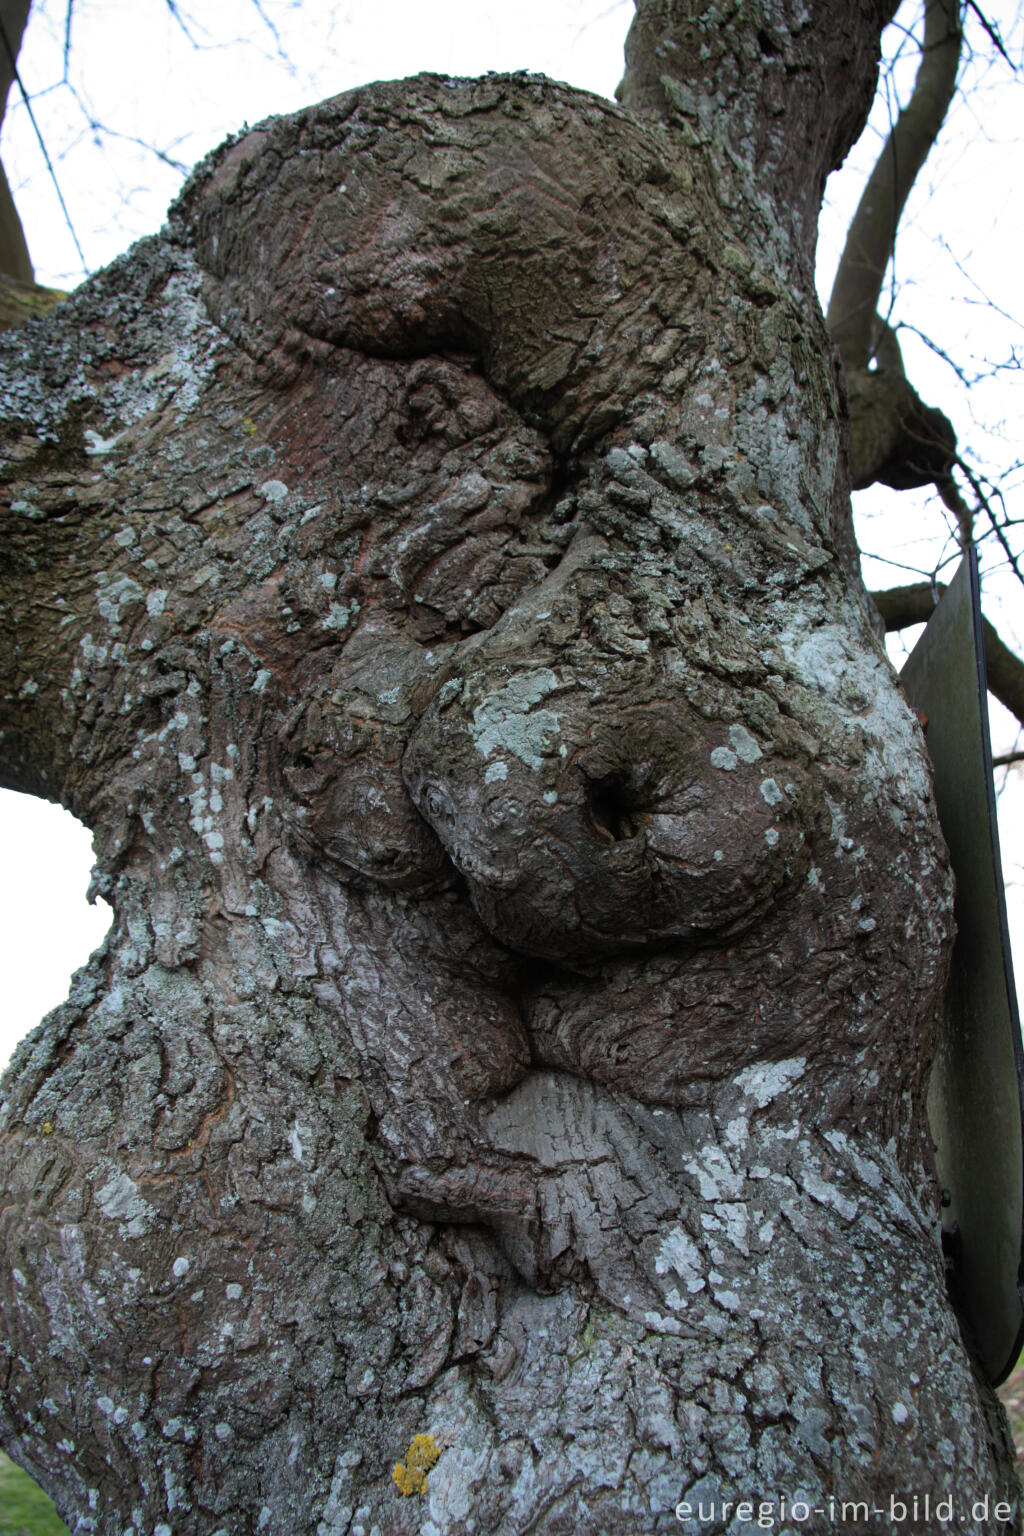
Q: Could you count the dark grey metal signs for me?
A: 1